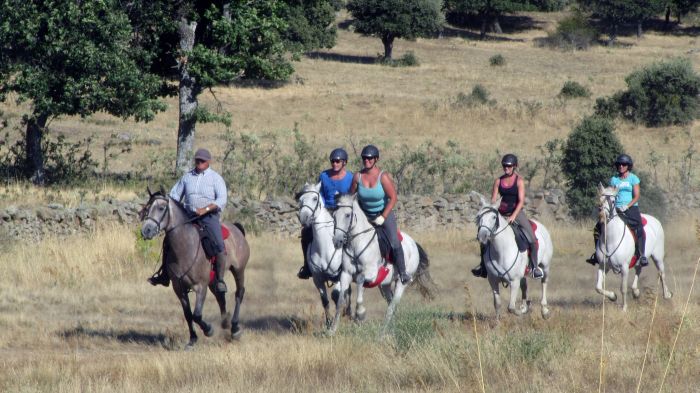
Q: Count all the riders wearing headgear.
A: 5